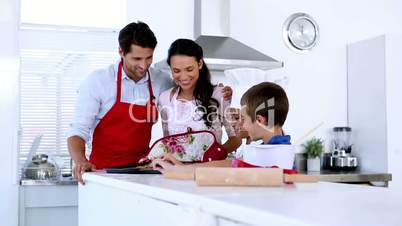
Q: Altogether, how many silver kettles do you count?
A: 1